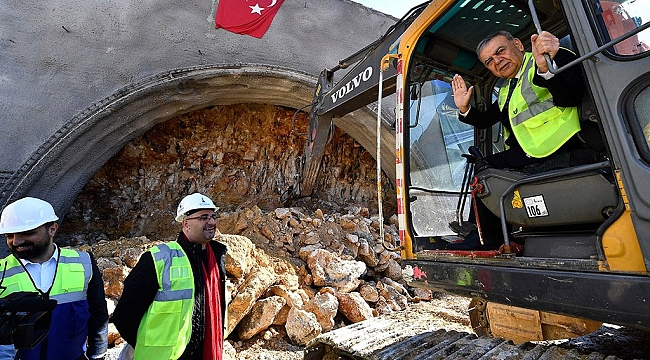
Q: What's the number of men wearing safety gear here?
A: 3